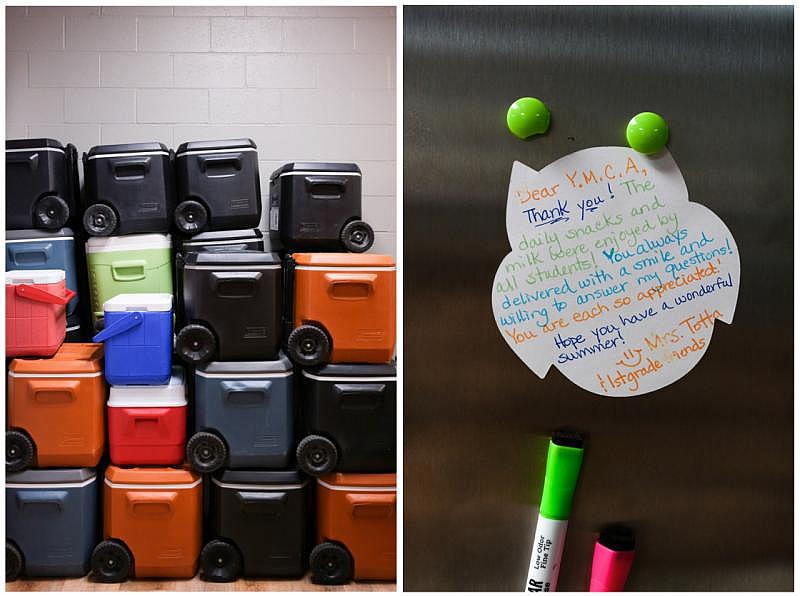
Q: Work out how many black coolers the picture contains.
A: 8